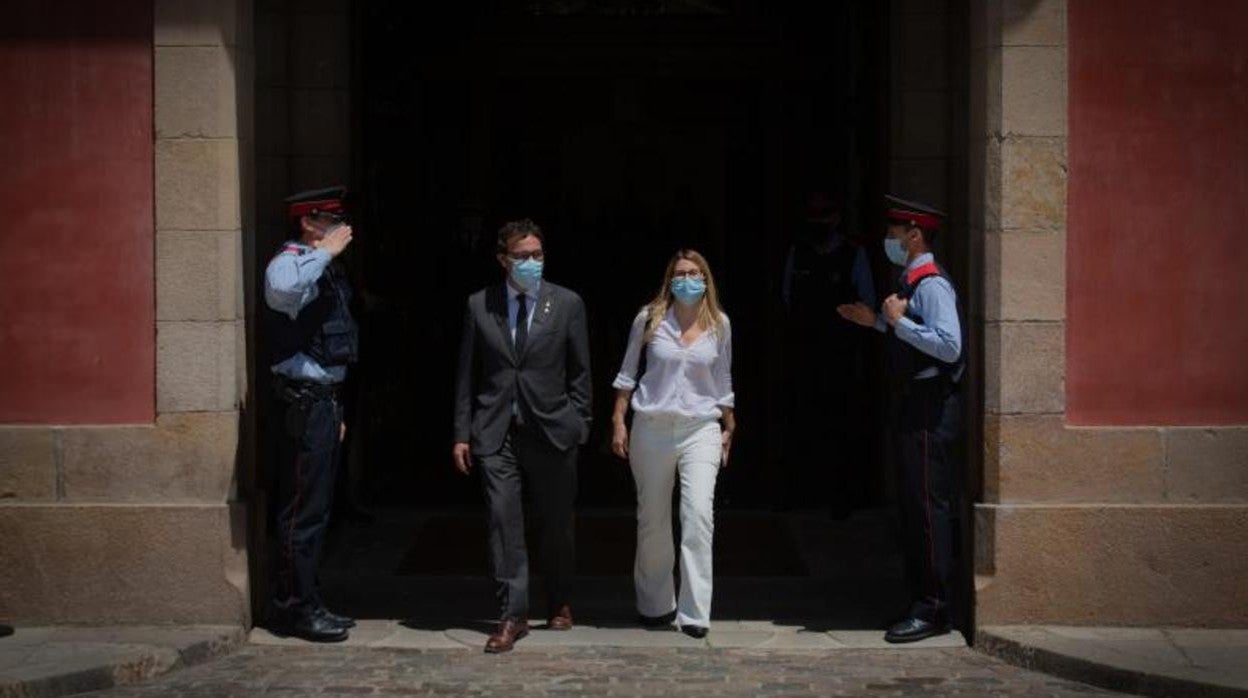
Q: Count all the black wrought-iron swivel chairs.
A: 0